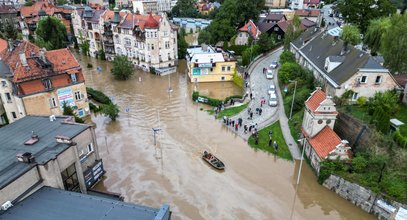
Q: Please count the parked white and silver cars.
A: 4